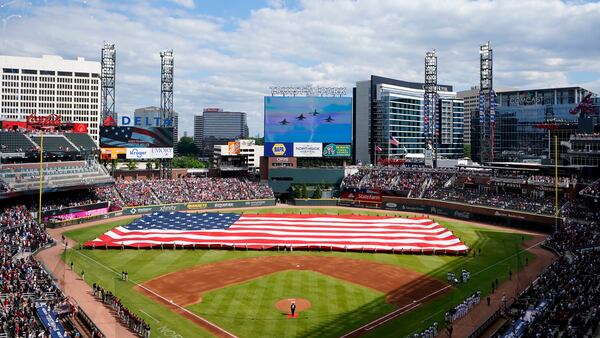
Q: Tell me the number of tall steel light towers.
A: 4